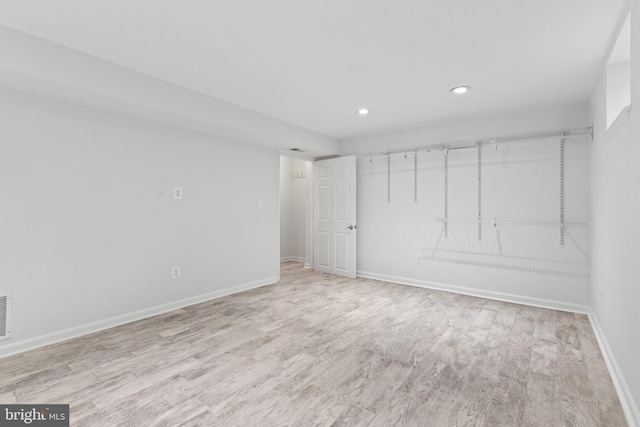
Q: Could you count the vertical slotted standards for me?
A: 5